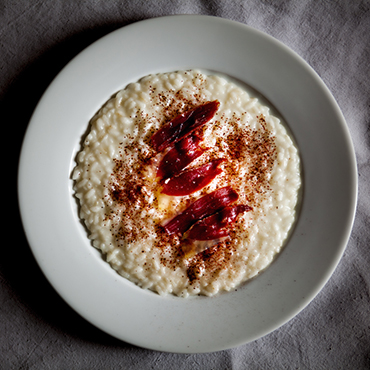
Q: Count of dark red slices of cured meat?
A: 5